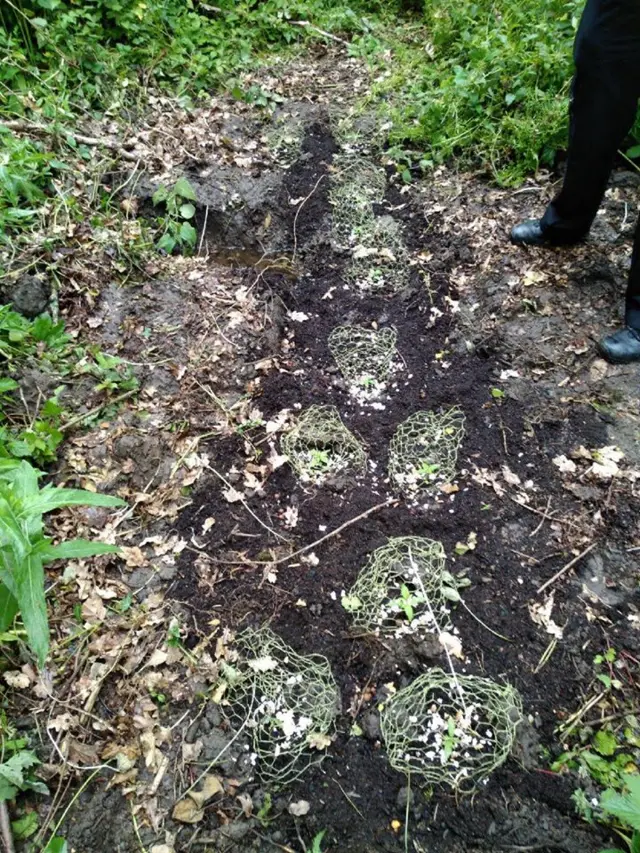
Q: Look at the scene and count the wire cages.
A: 11